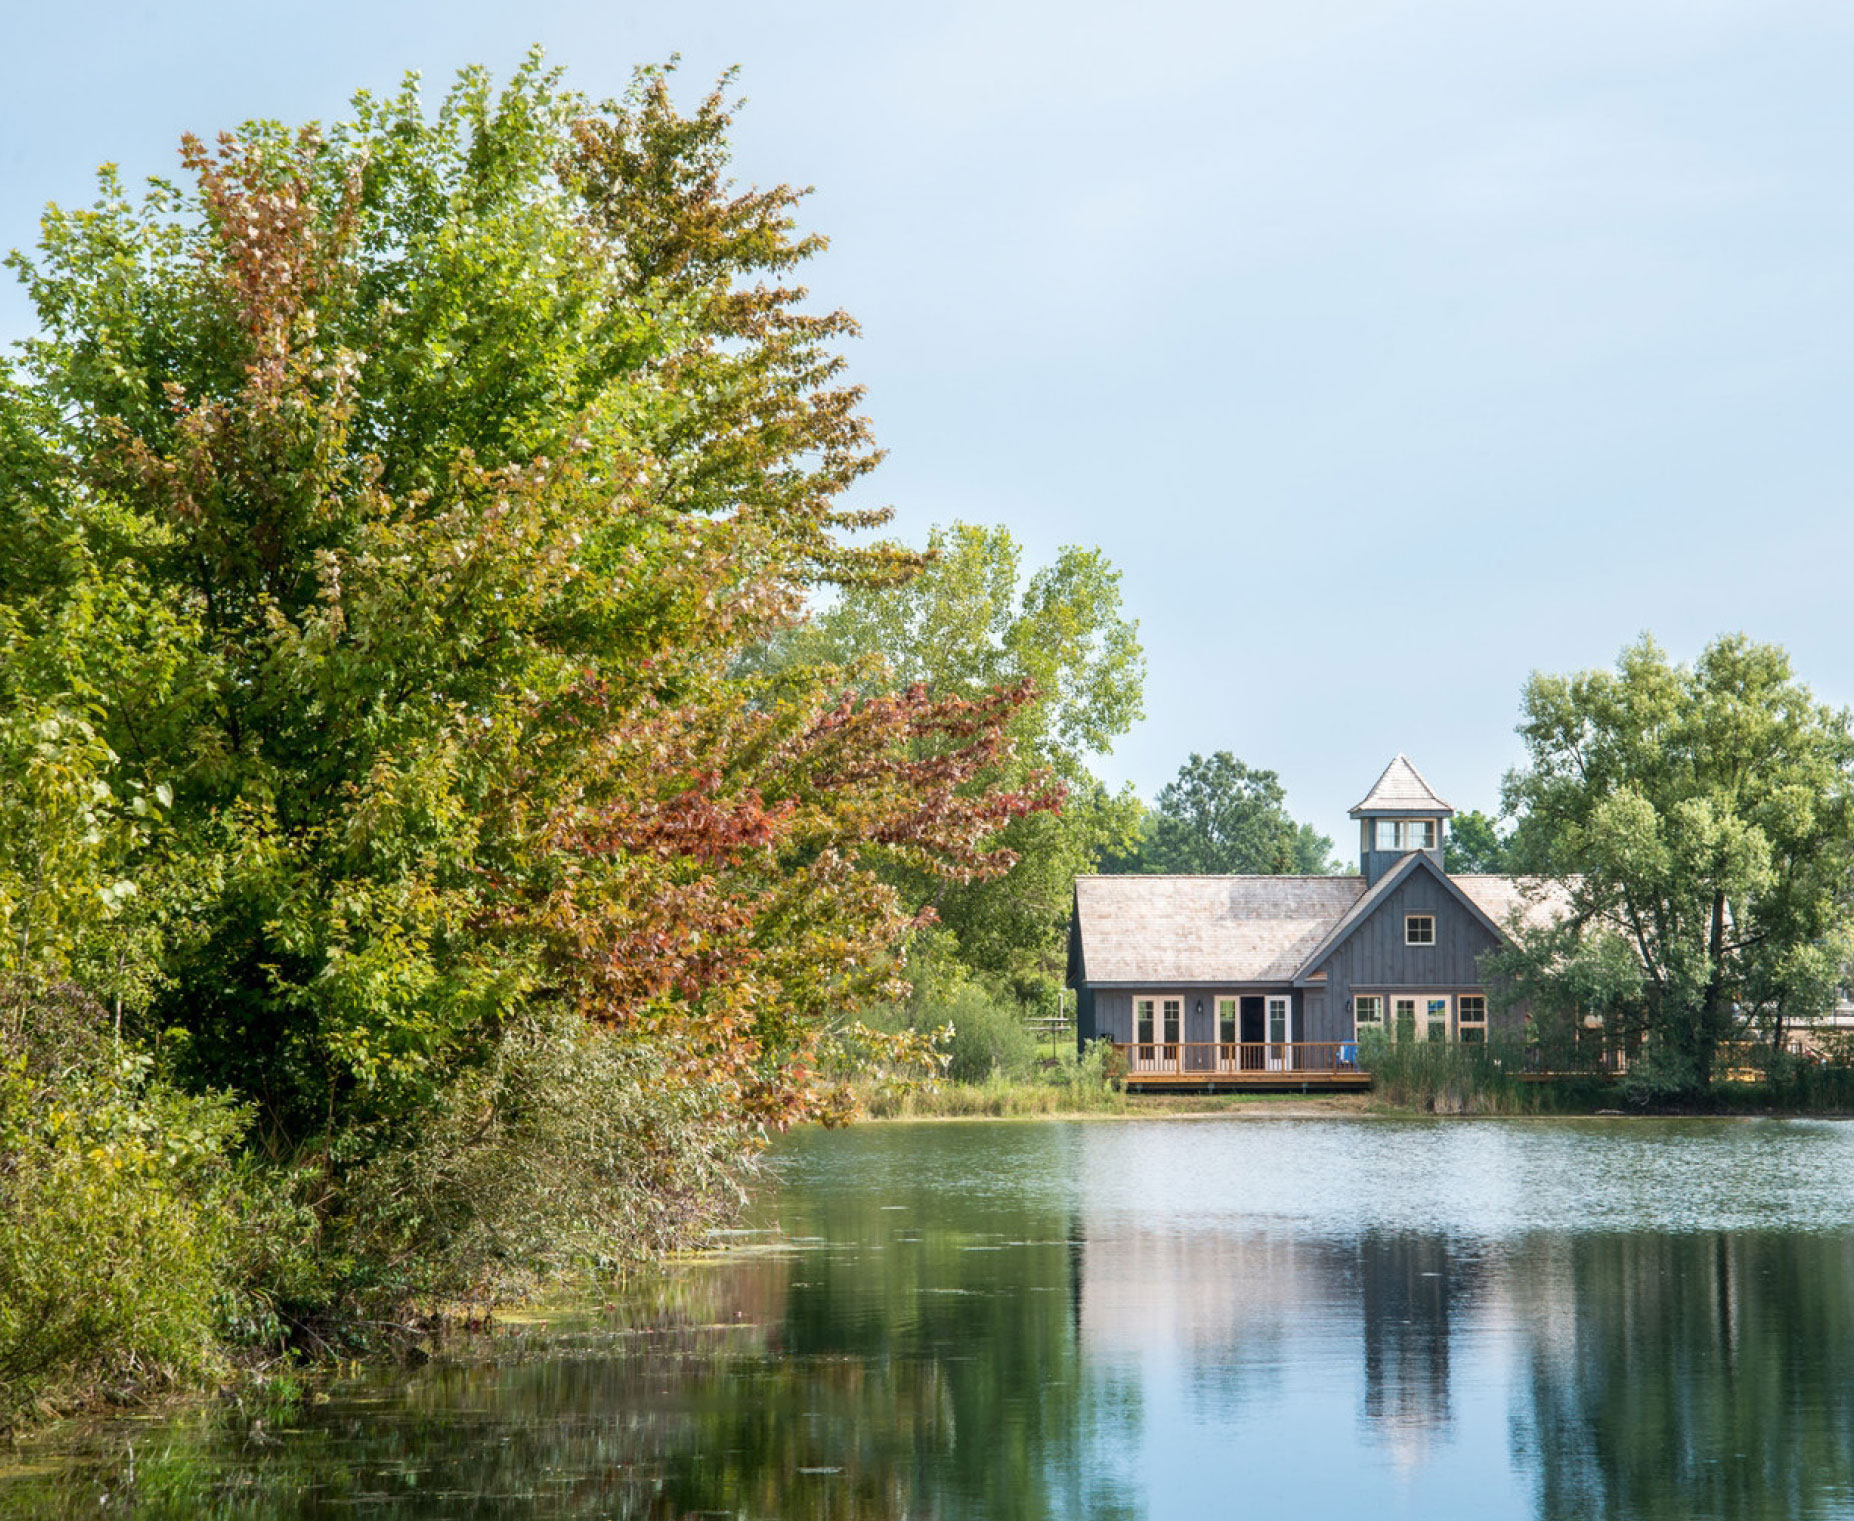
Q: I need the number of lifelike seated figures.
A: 0